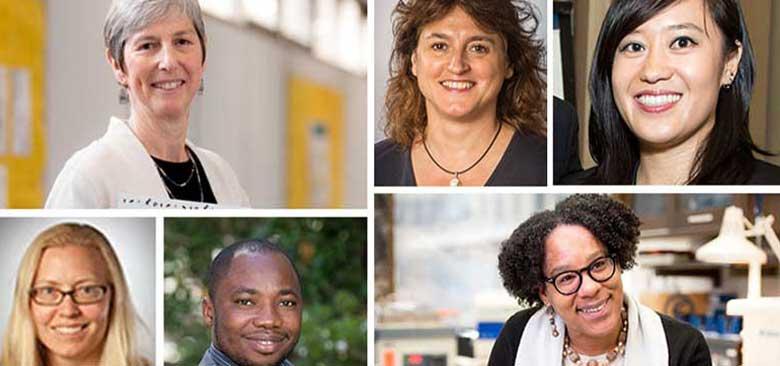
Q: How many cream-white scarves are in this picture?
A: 1